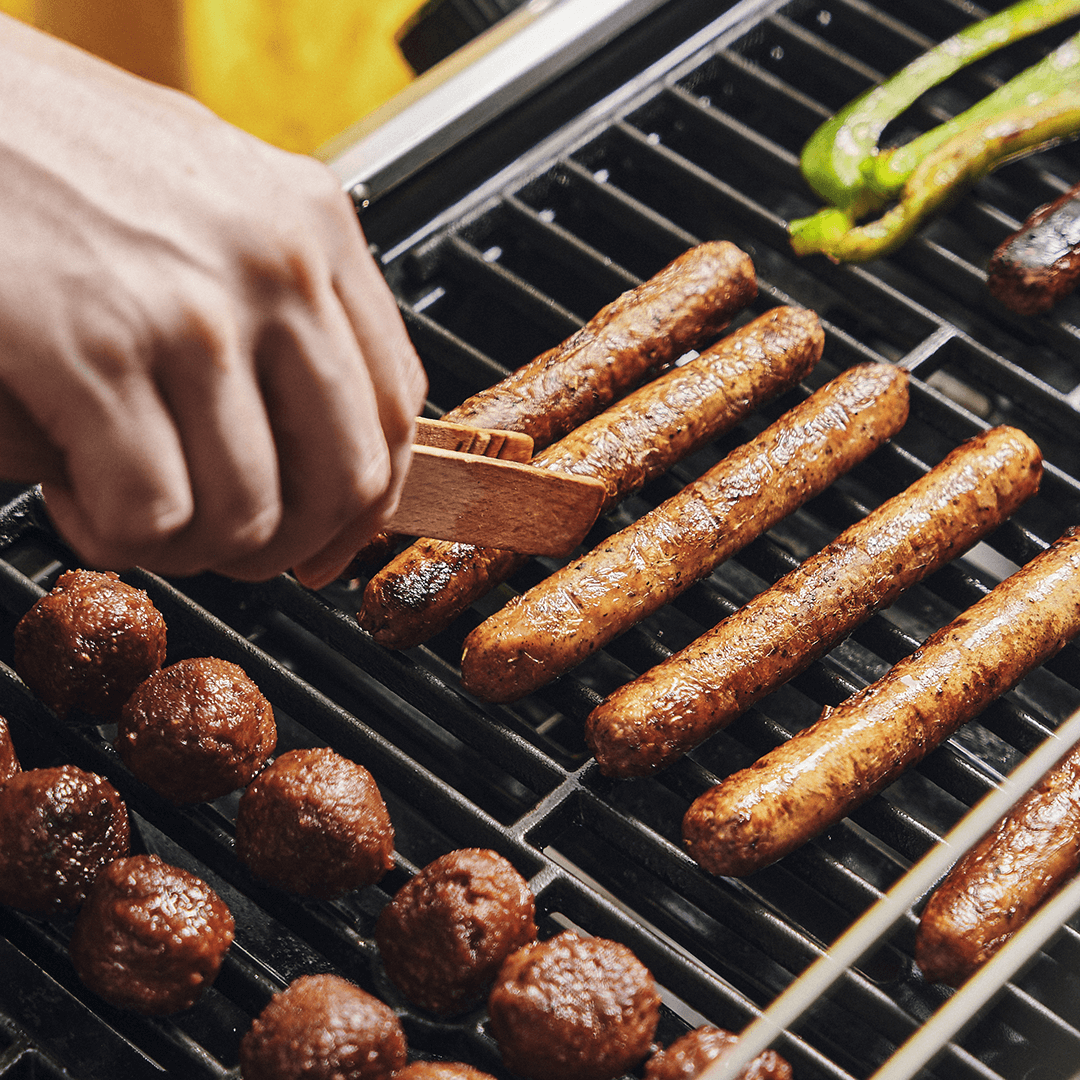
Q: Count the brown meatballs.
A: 11